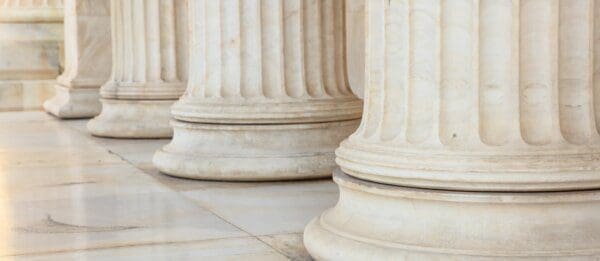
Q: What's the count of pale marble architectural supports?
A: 4